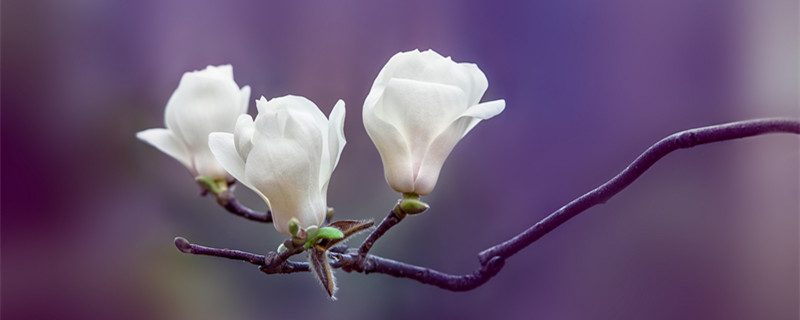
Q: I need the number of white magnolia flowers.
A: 3